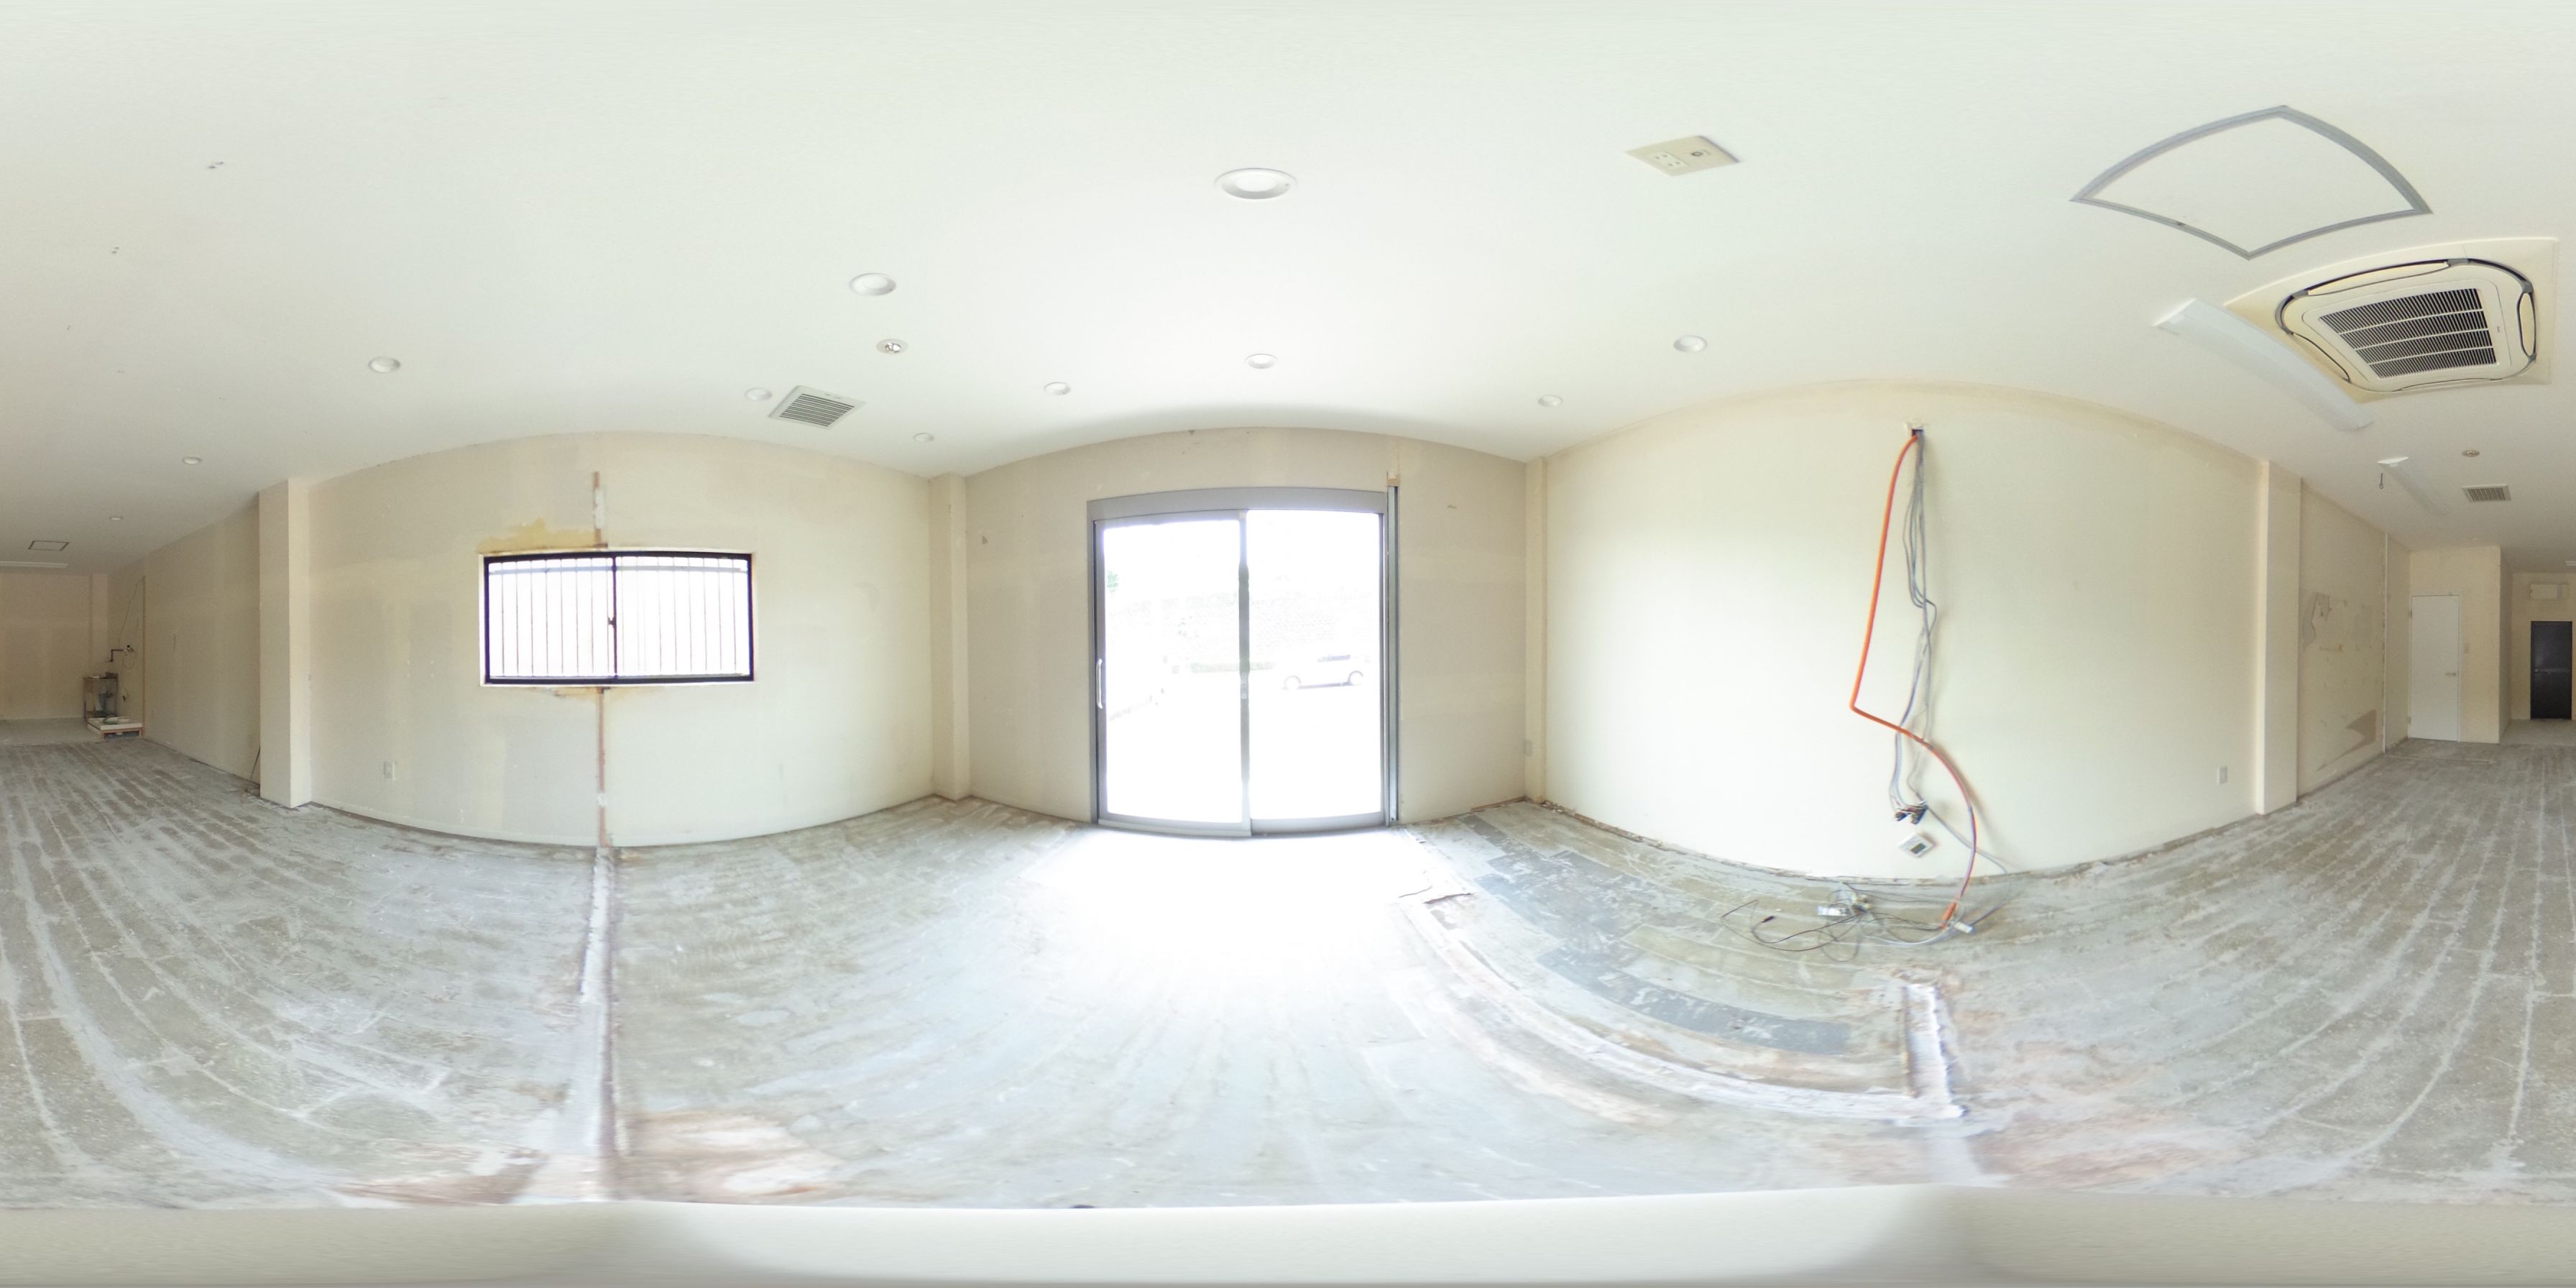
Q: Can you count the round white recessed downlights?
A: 11